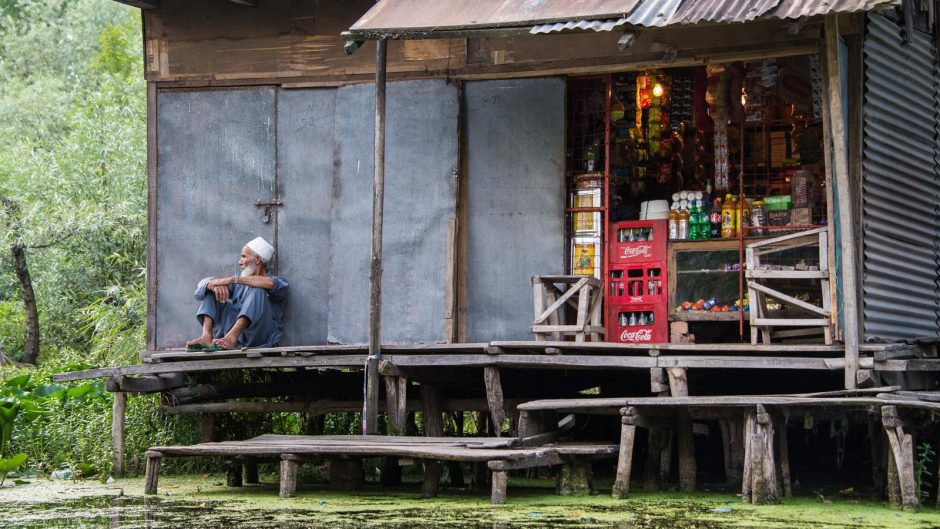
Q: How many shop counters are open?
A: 1